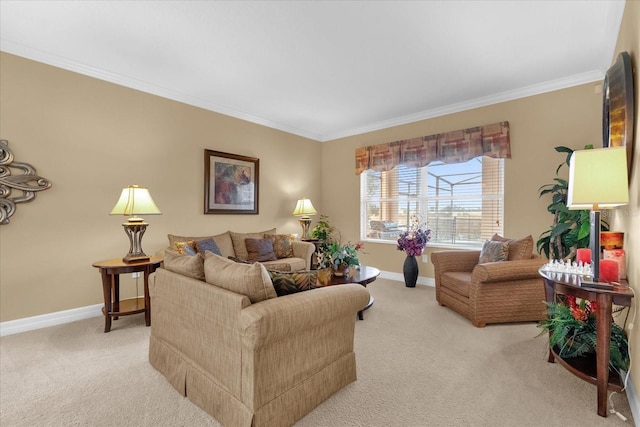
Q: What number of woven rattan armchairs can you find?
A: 1